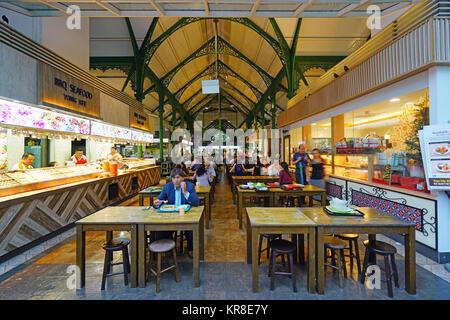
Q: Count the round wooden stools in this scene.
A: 7